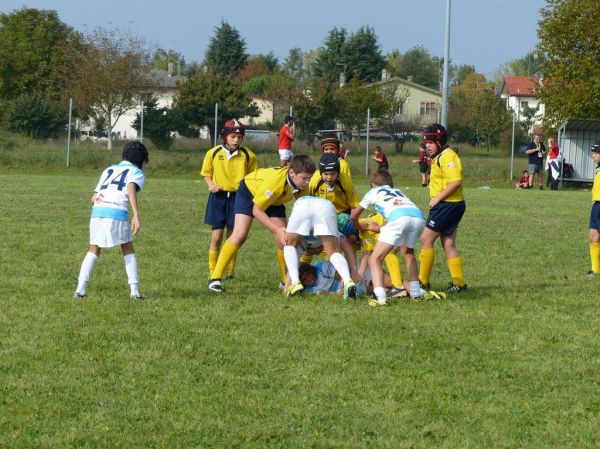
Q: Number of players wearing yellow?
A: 7